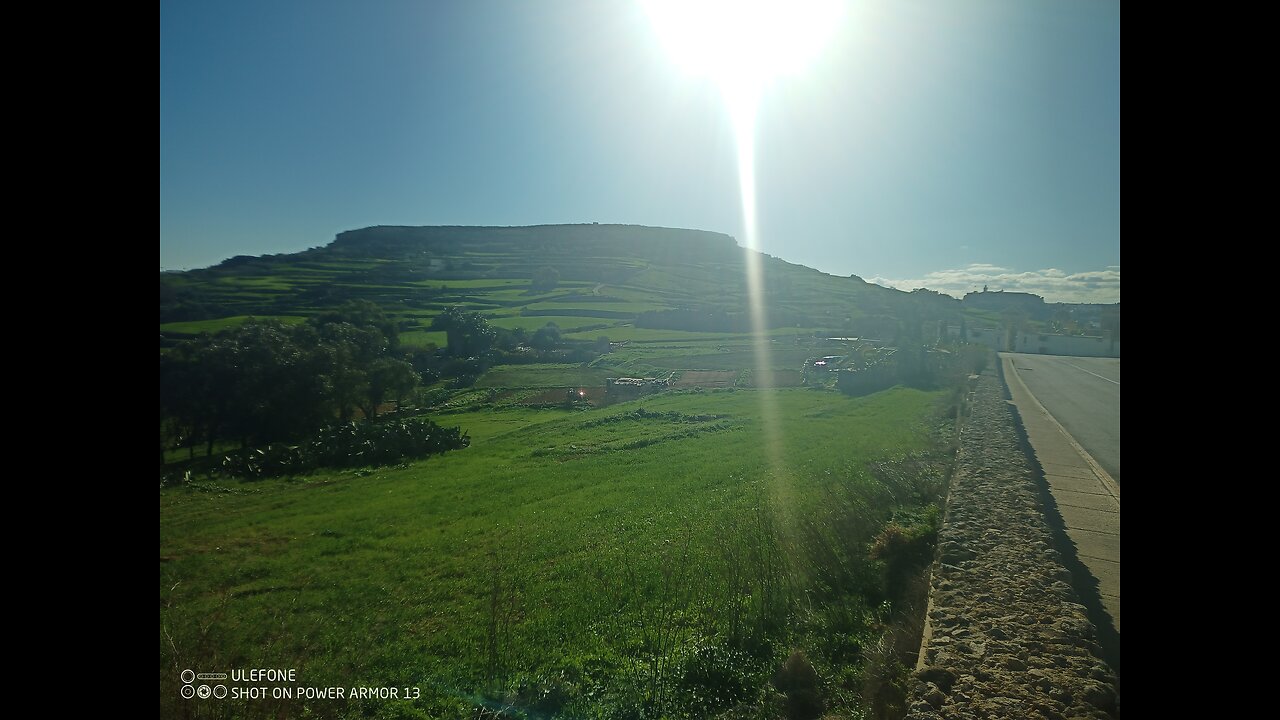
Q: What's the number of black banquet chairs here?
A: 0